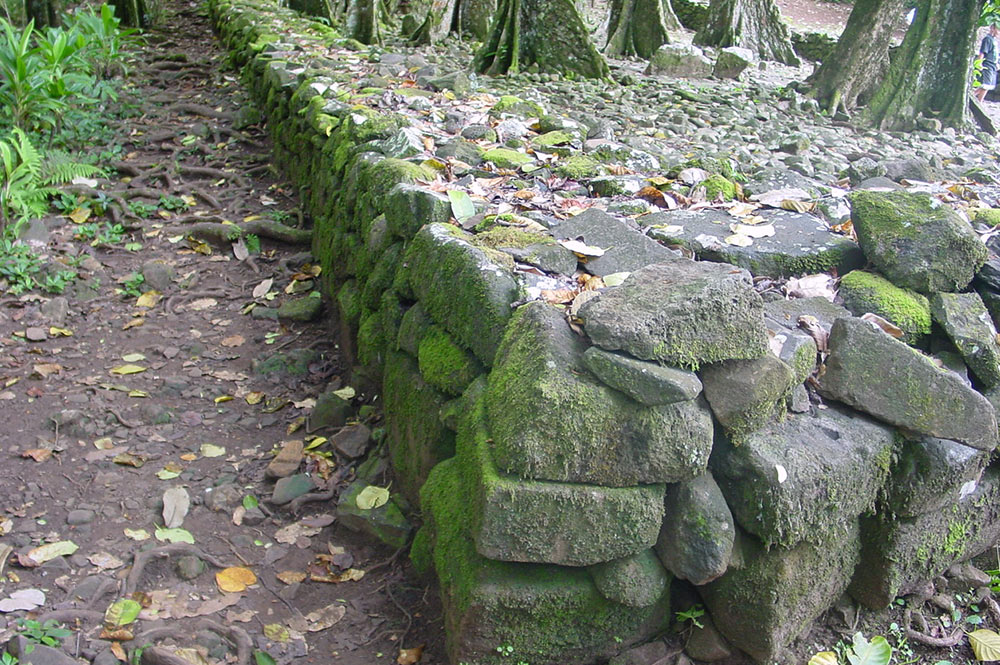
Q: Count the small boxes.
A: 0